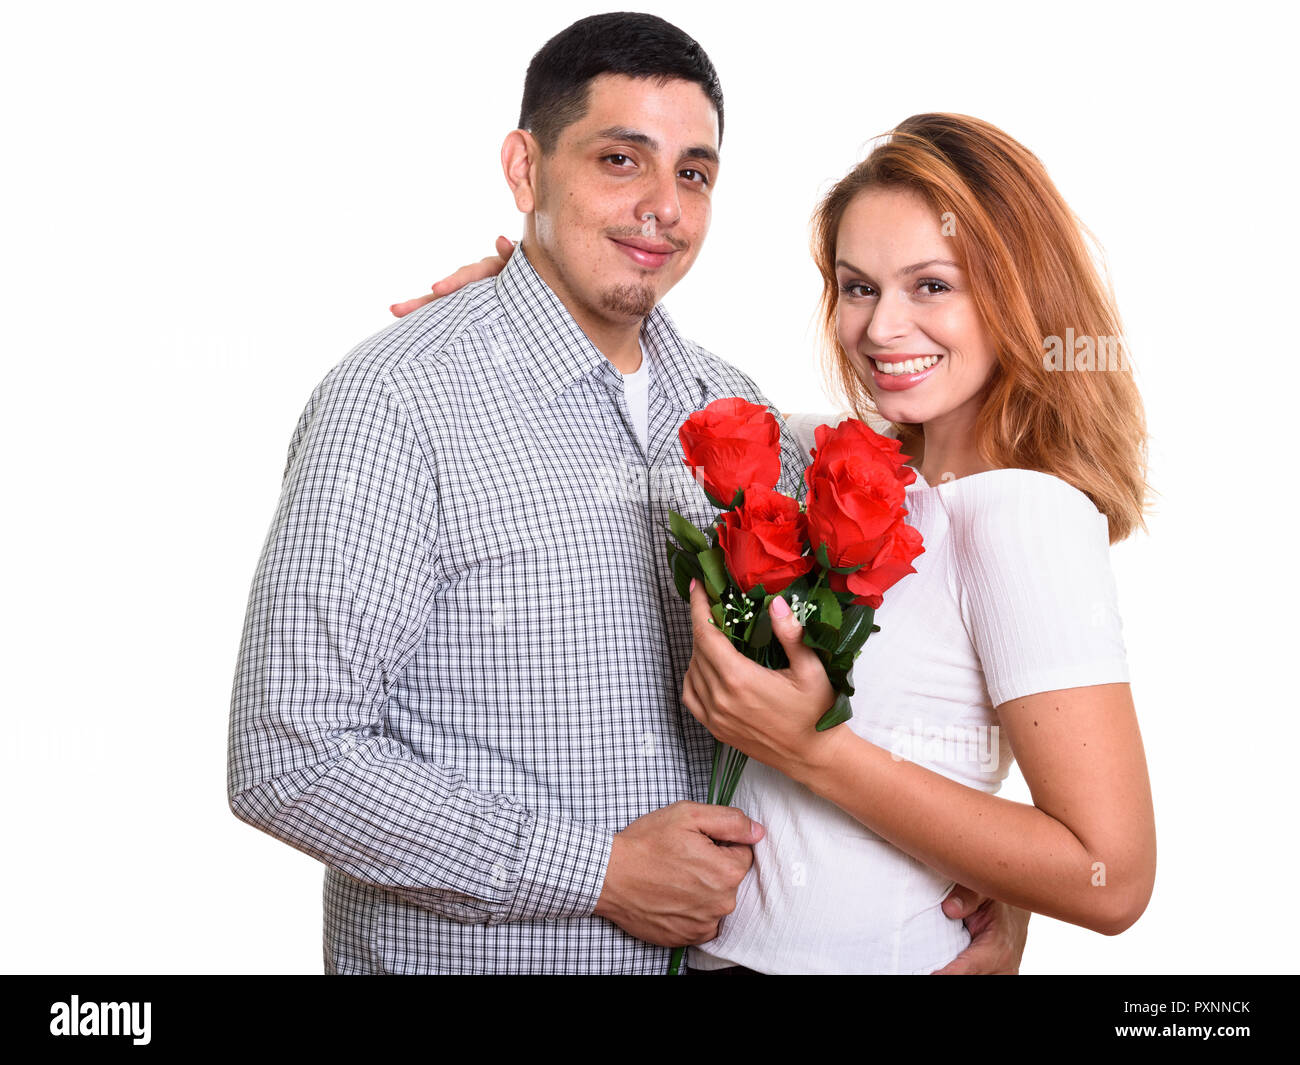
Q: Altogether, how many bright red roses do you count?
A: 5